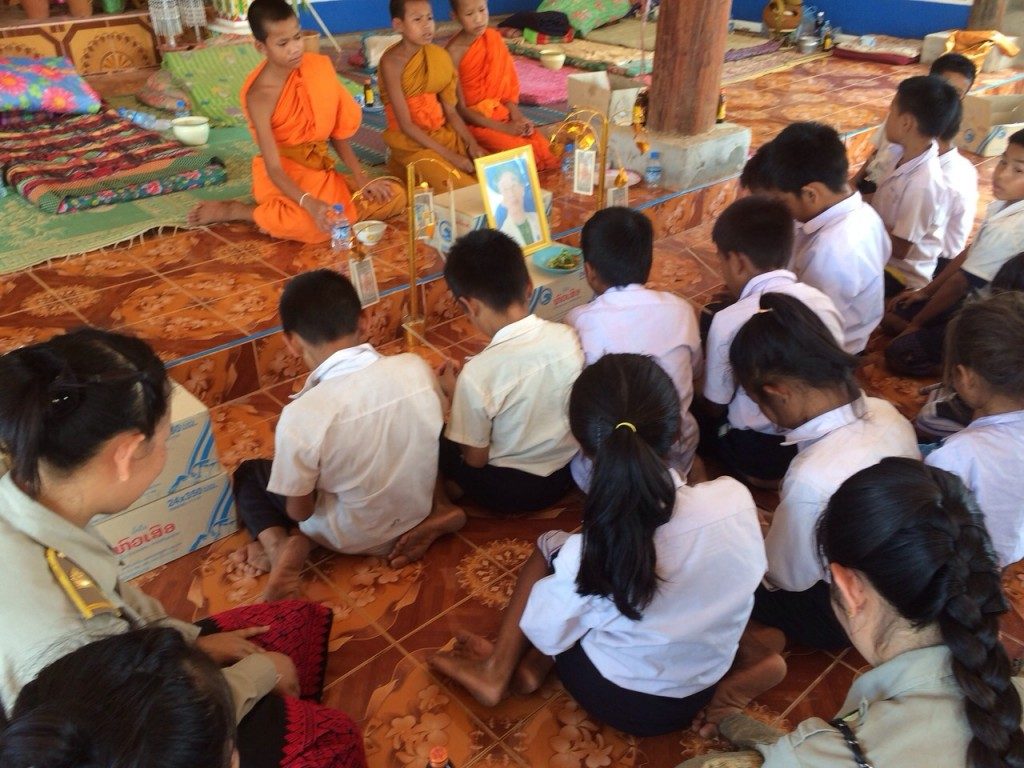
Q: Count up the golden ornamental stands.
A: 2